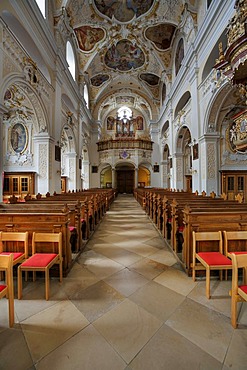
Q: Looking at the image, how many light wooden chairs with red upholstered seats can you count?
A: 6